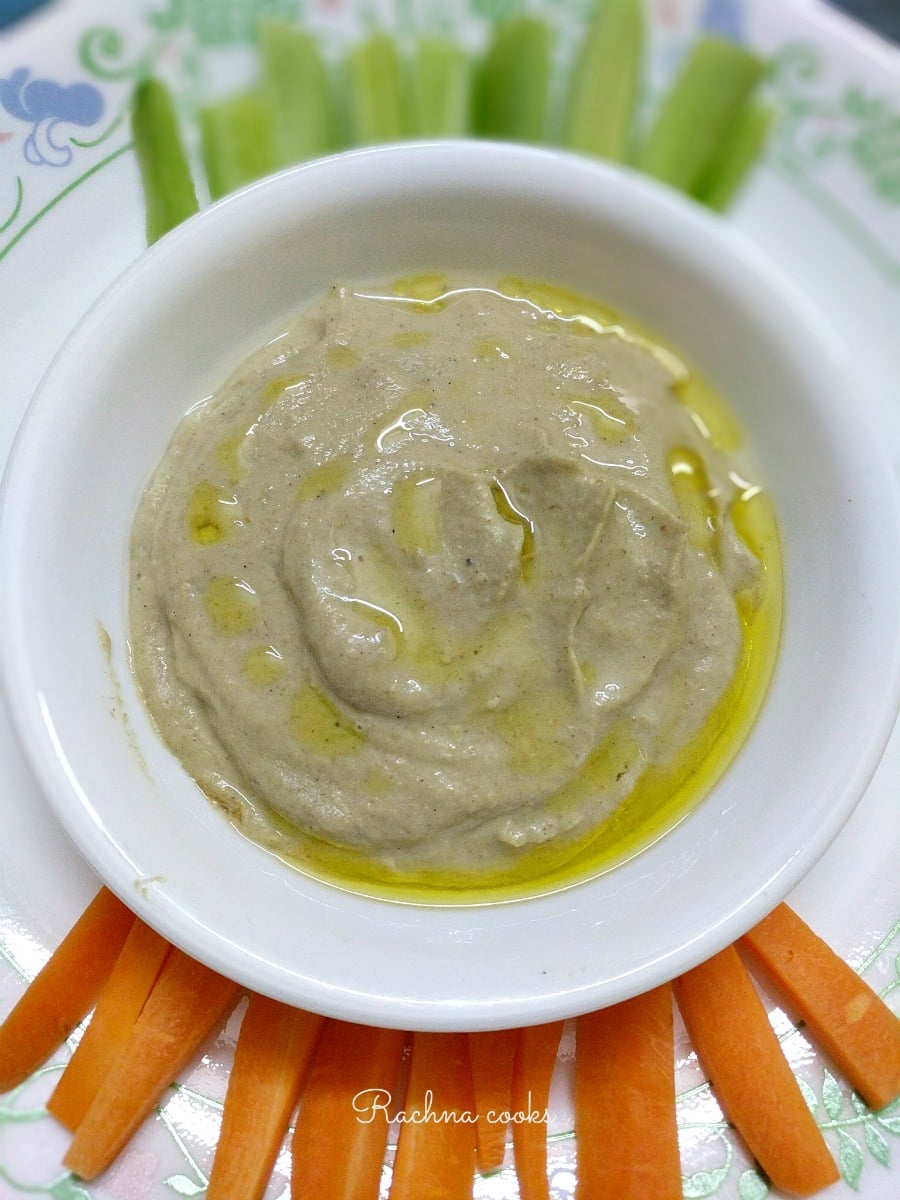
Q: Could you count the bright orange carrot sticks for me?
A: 11